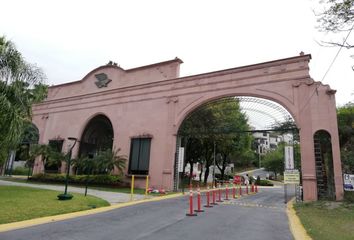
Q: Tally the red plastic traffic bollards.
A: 11